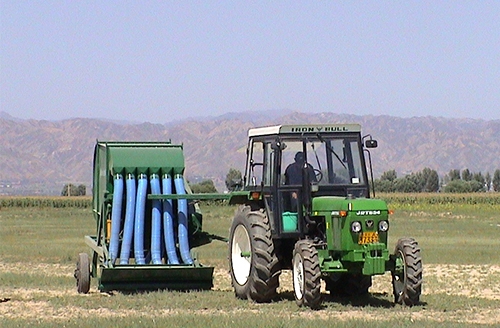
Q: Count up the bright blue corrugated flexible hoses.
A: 6